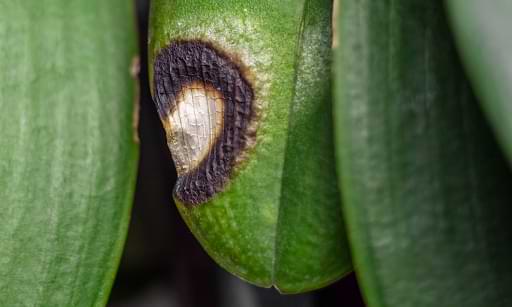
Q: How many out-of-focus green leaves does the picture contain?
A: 3